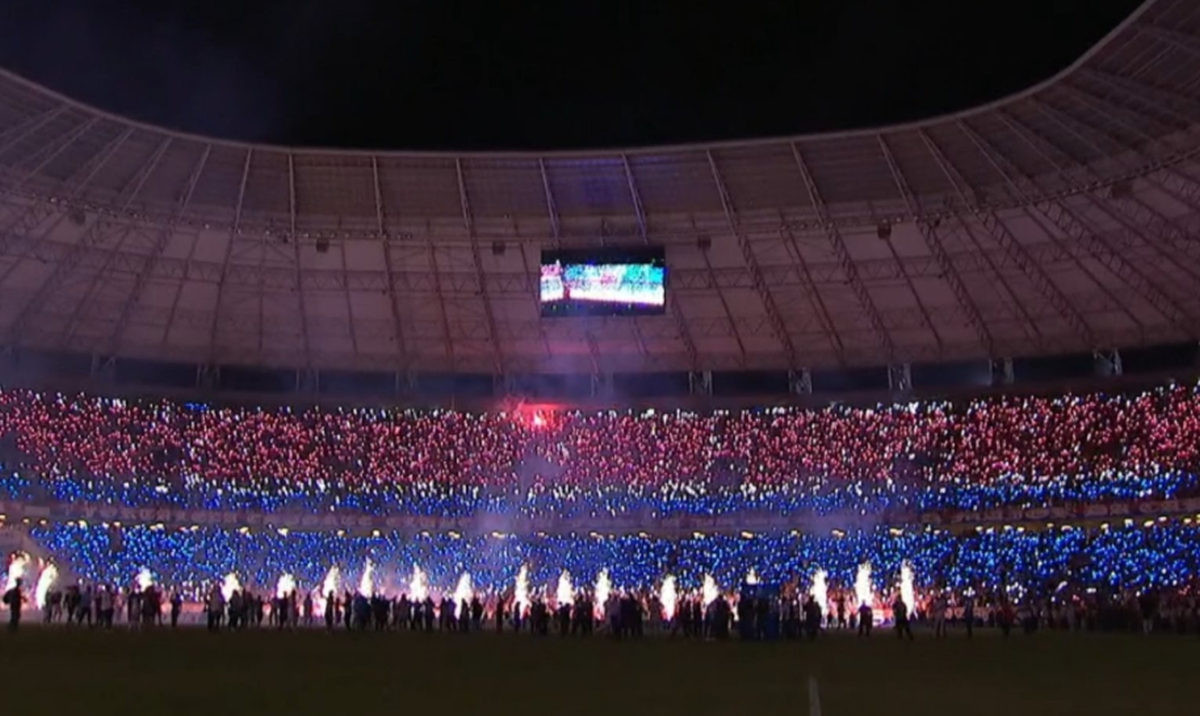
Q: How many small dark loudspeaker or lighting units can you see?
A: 6